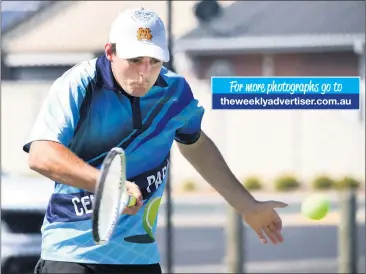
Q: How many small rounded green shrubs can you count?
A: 5